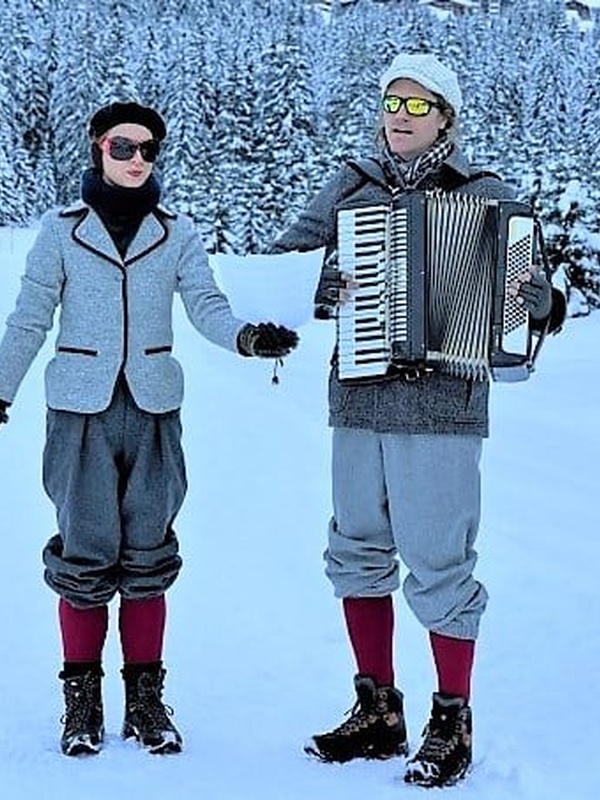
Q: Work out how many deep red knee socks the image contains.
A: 4